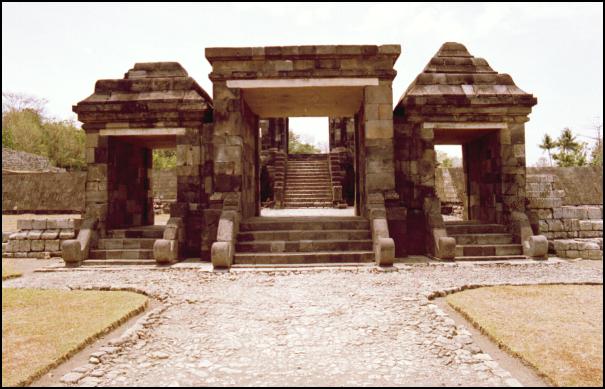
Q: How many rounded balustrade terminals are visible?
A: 6